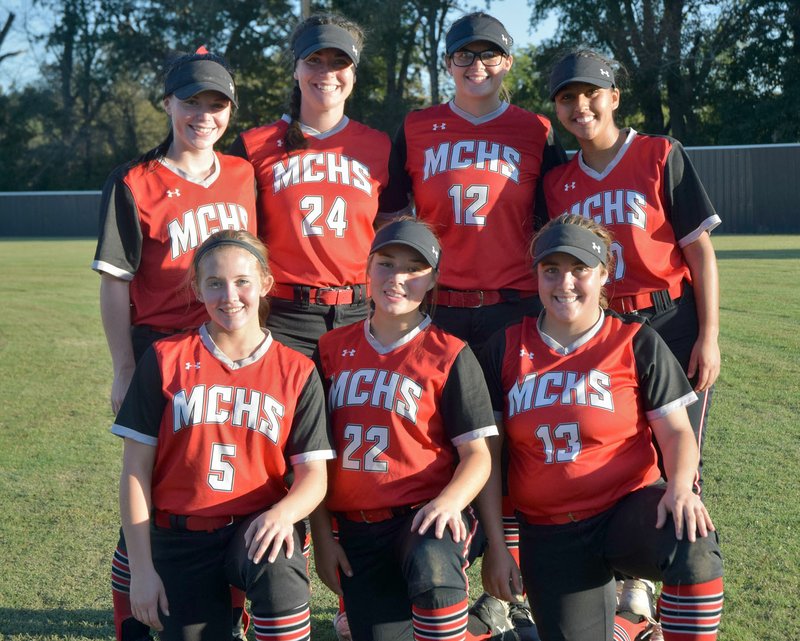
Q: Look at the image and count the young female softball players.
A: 7